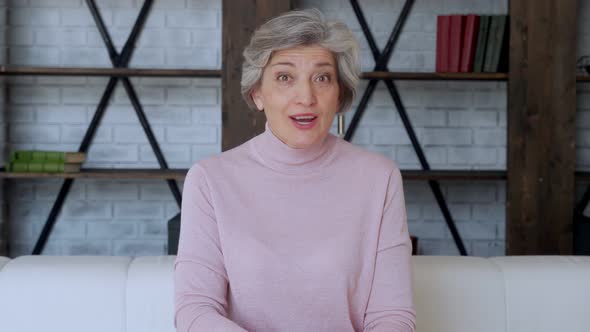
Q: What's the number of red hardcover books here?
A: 3